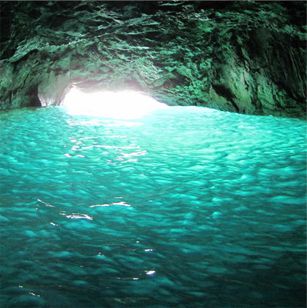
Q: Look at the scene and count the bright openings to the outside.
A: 1